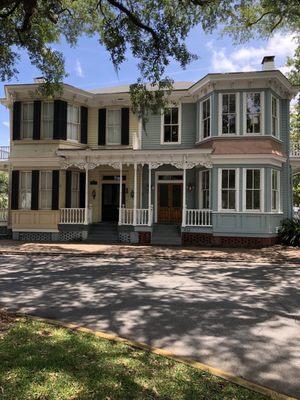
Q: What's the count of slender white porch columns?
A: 5